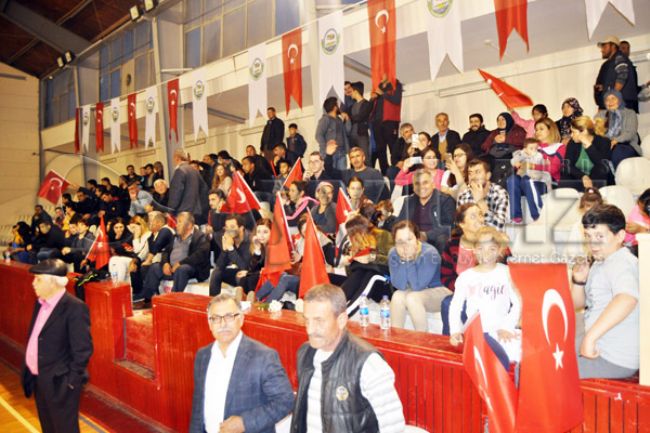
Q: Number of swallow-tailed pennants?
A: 15